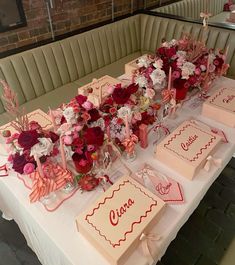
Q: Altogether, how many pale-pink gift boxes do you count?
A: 6